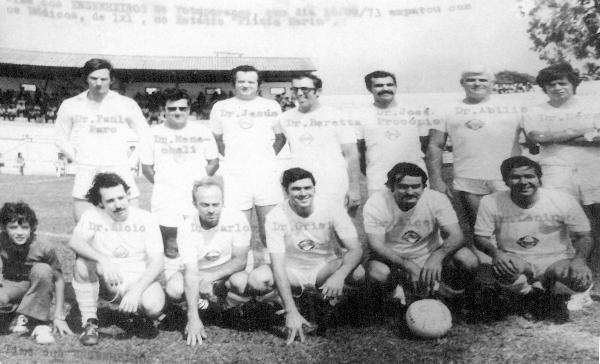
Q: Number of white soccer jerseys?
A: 12